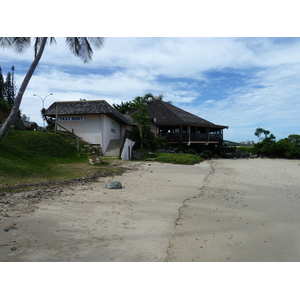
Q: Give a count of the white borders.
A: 2